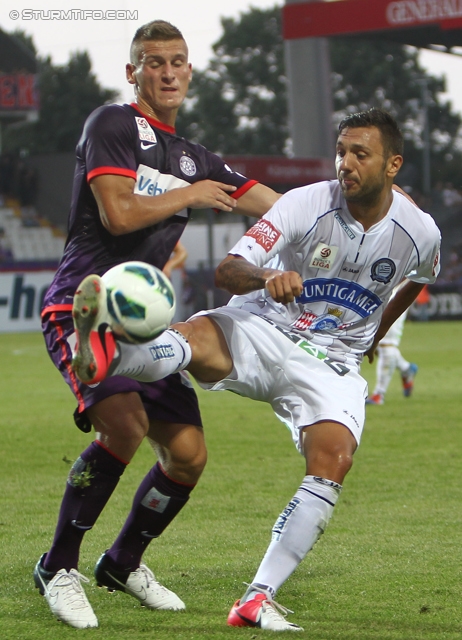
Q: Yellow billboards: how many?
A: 0